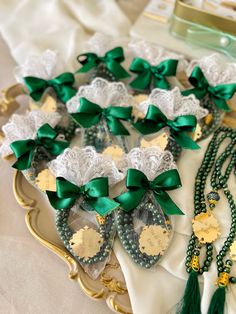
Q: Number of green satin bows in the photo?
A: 9